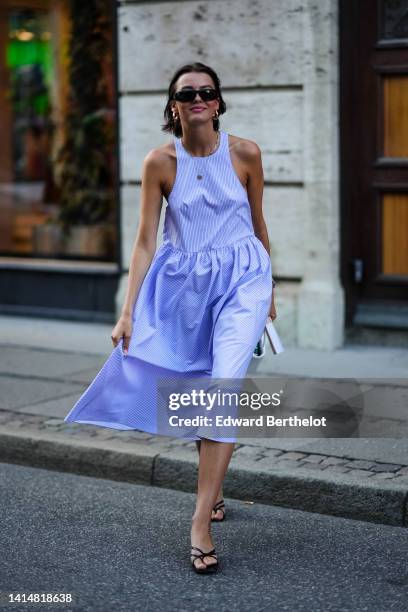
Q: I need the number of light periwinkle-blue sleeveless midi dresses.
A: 1